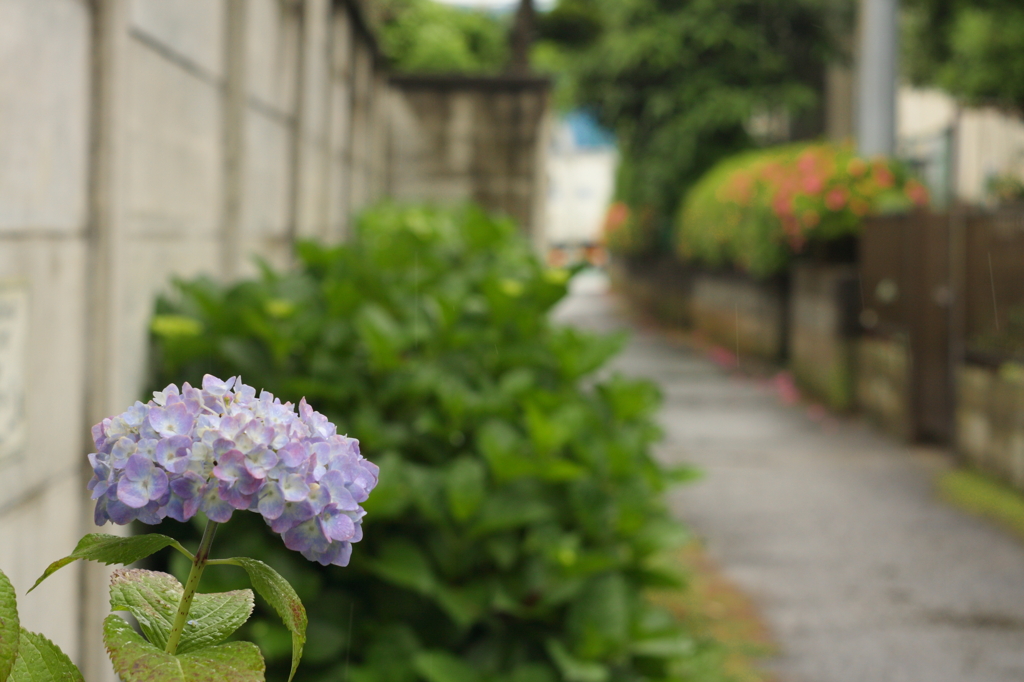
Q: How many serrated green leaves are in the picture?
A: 6